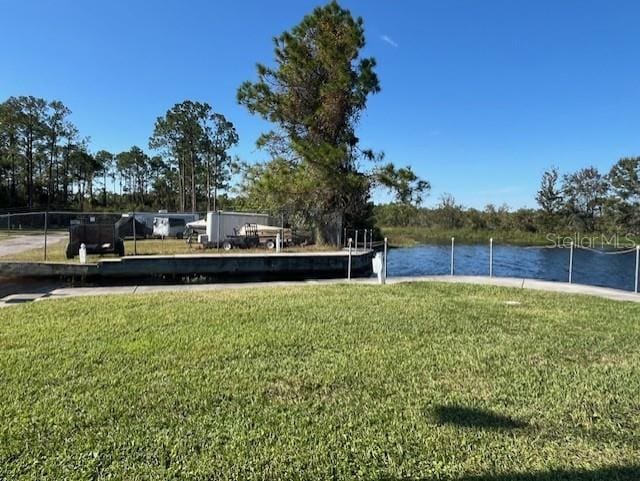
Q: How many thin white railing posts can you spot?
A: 10